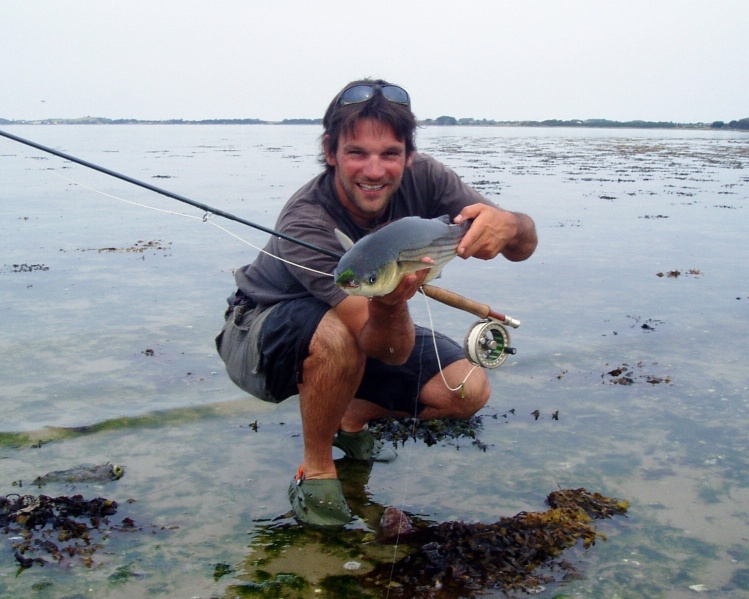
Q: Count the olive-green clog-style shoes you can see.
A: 2